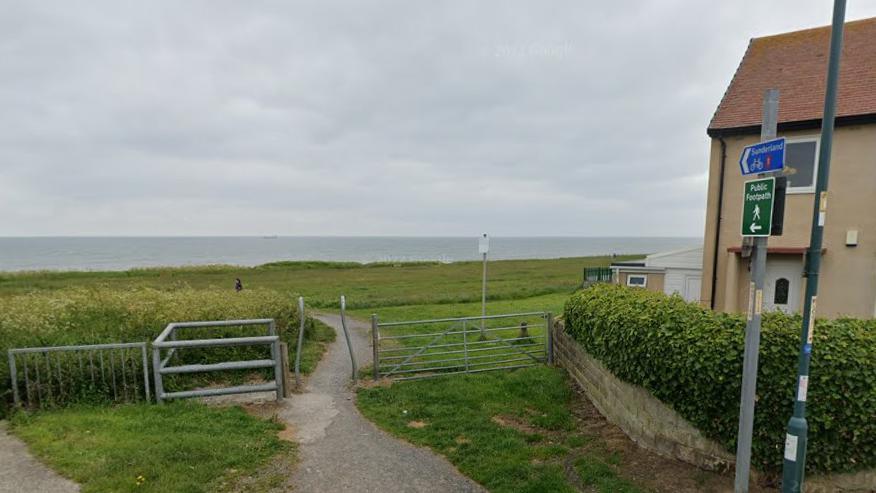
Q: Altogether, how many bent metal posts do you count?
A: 2